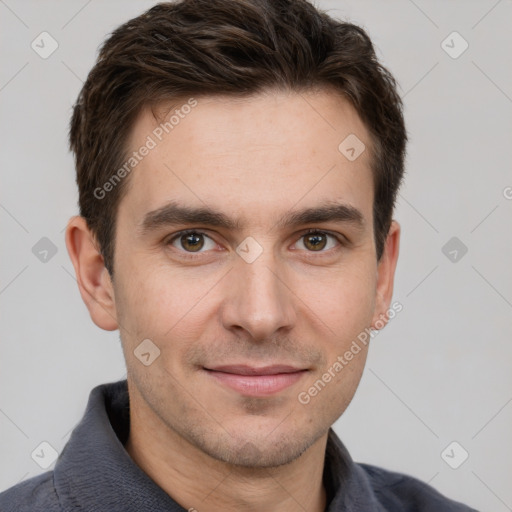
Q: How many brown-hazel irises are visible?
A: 2